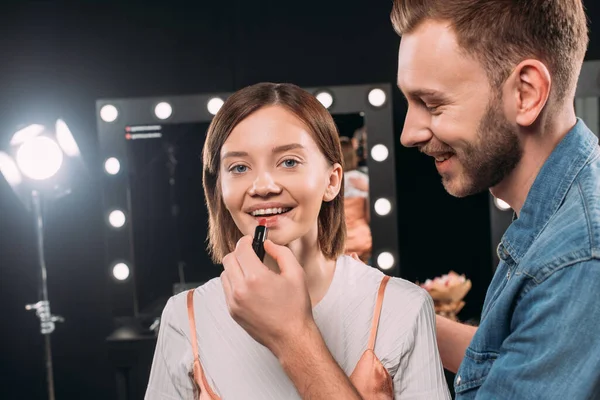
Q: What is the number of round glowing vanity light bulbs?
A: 12